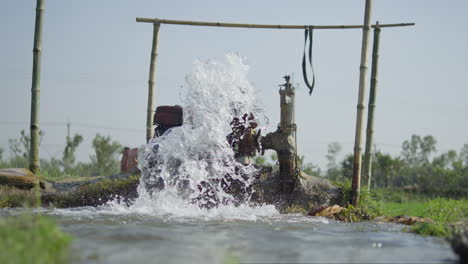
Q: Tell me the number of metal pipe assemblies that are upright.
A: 1